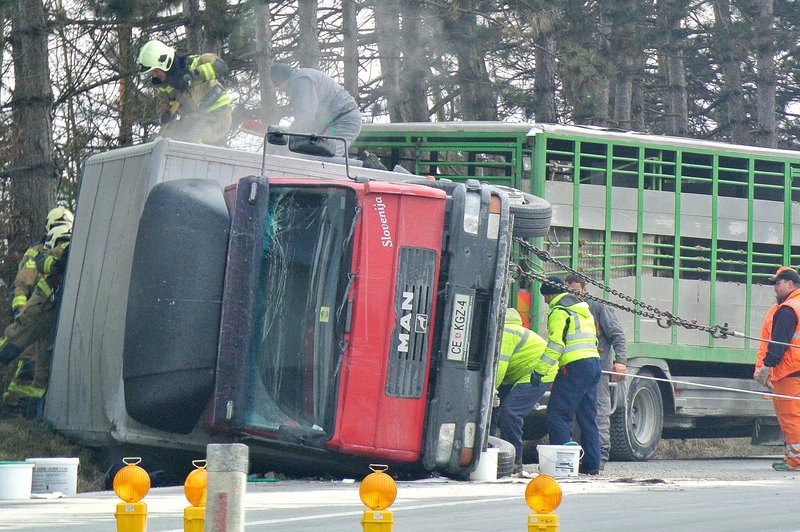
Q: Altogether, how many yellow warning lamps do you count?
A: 4